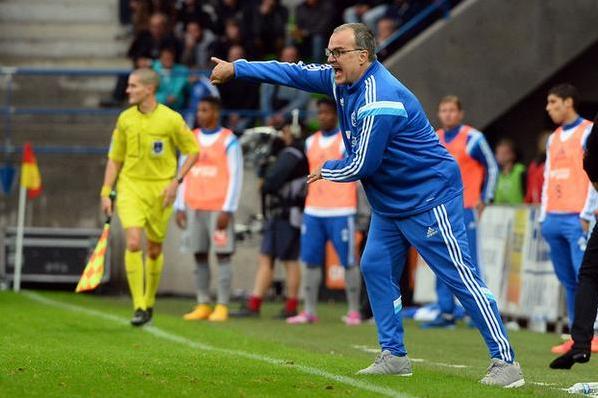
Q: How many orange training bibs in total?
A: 4